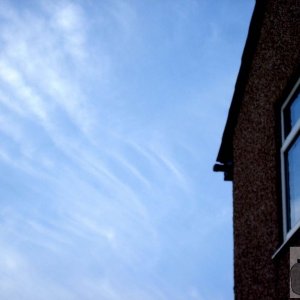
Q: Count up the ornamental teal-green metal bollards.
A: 0